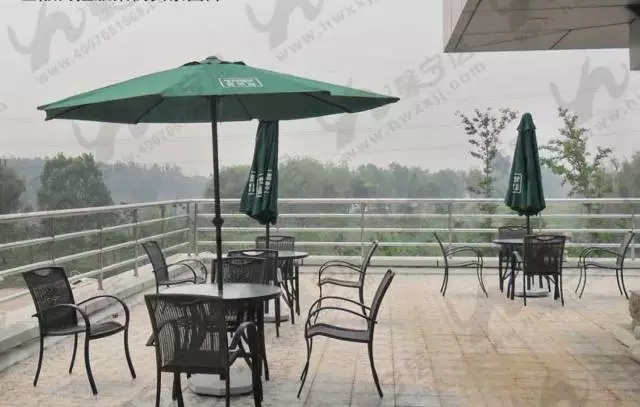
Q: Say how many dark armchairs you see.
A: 12